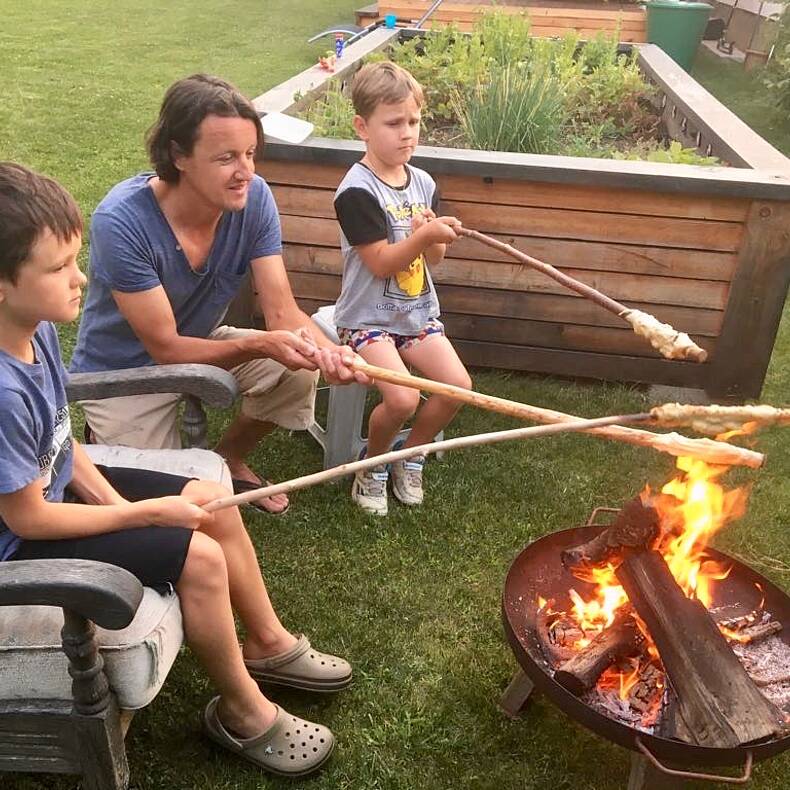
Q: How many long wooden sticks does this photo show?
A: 3